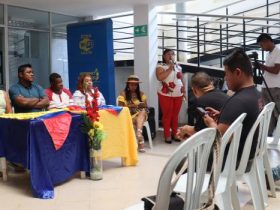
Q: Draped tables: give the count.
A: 2